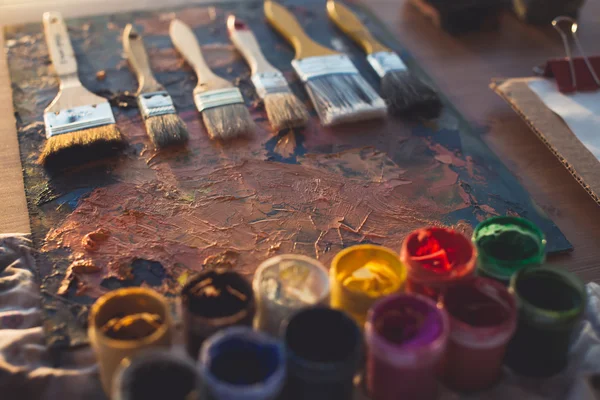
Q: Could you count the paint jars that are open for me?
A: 12